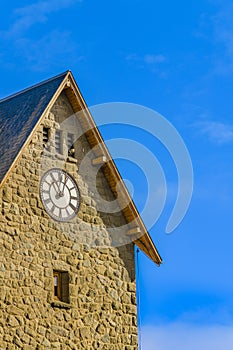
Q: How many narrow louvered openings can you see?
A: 3